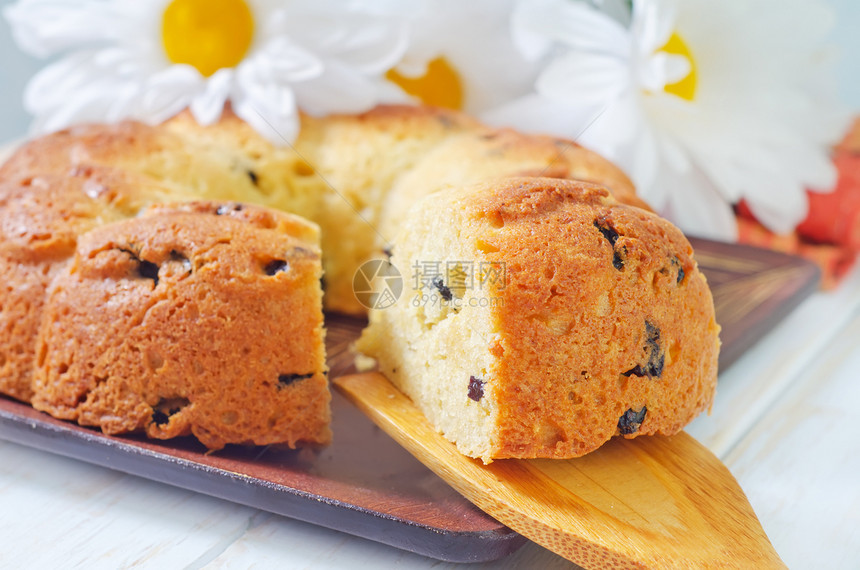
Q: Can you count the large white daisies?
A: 3